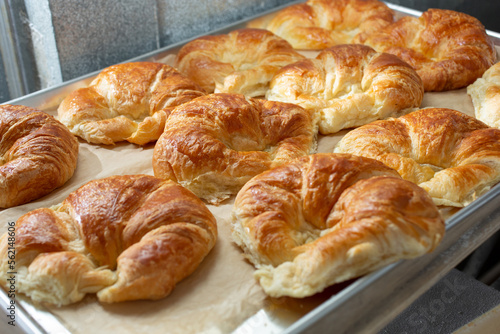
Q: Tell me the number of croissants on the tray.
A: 11